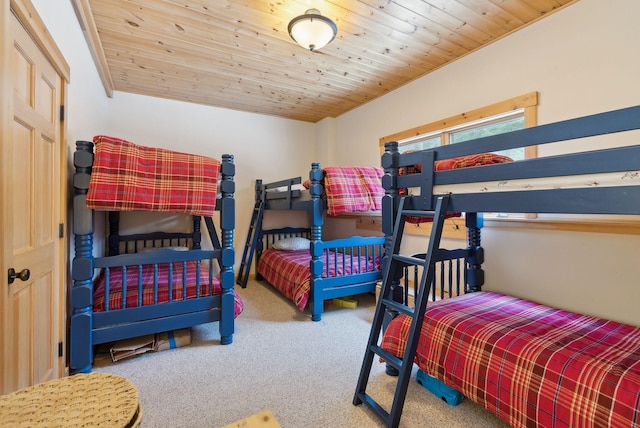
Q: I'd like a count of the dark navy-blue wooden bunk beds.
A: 3